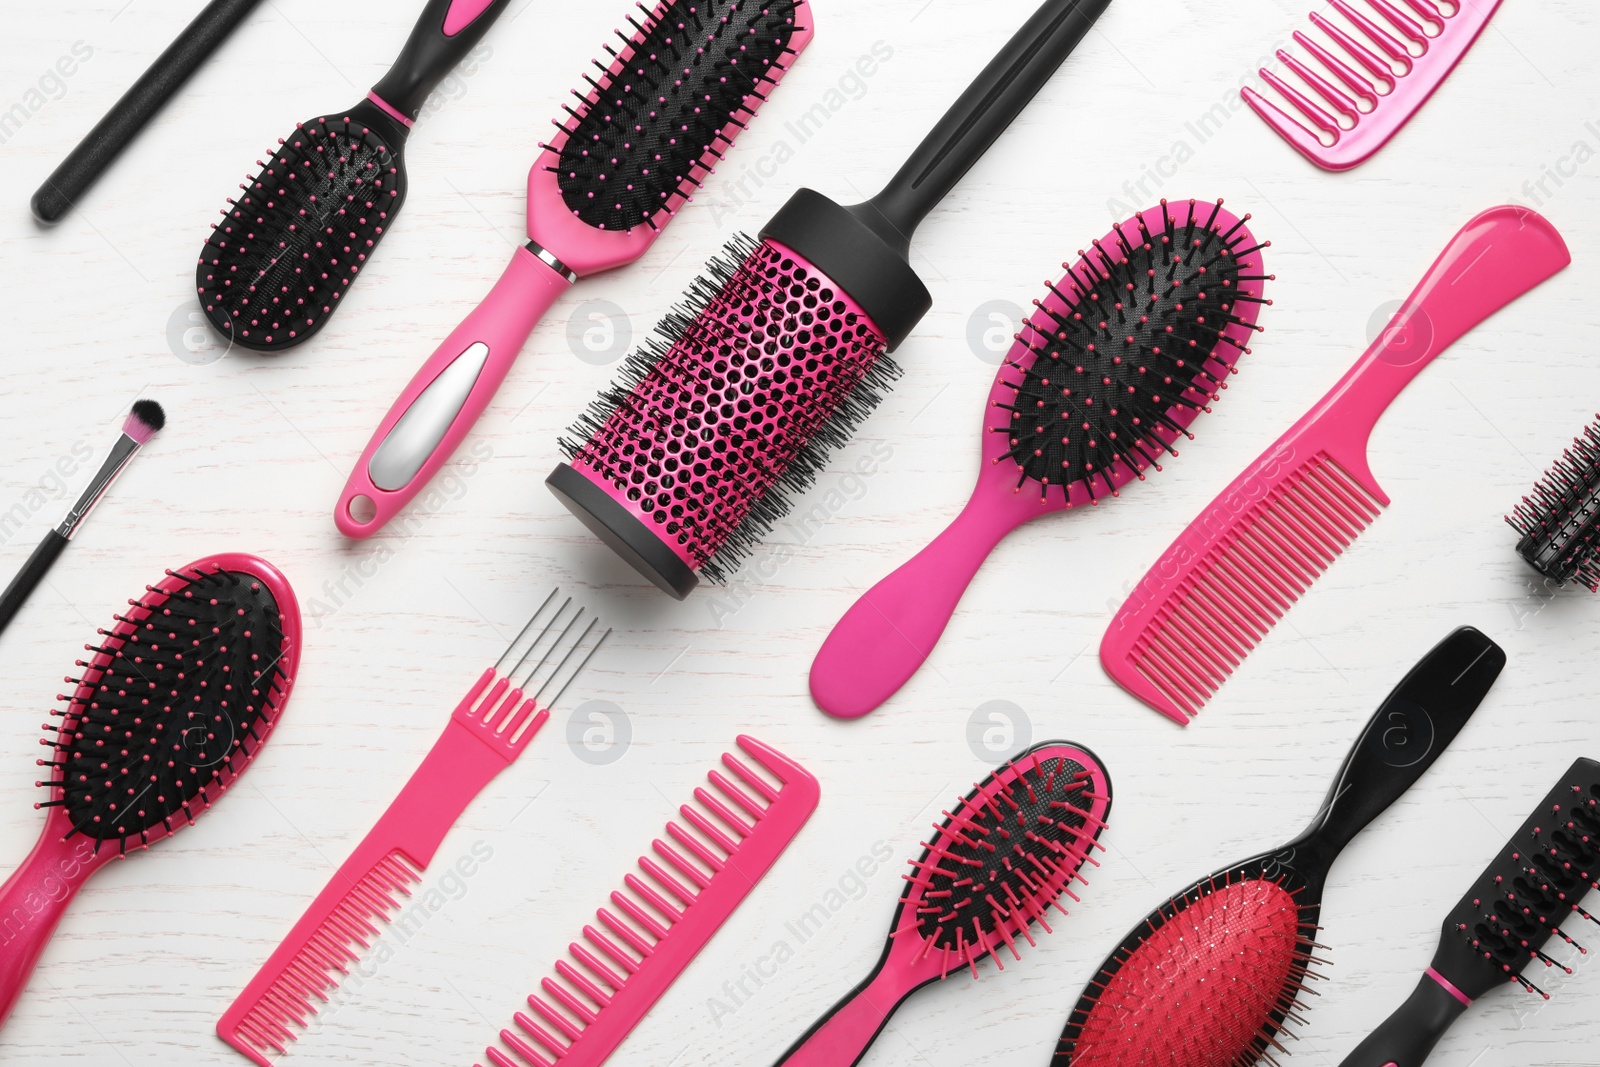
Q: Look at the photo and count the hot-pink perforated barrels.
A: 1